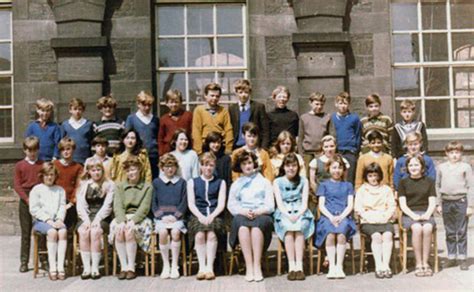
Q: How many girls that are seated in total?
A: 10